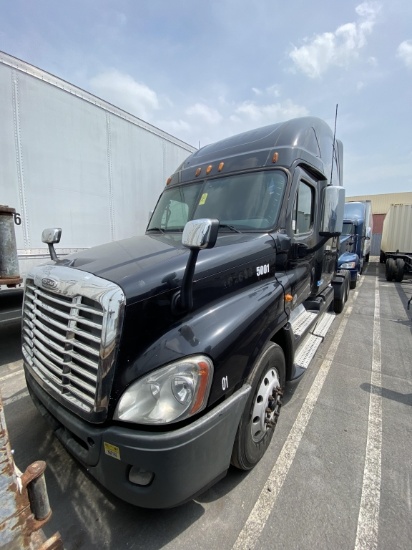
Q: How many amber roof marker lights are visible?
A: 5